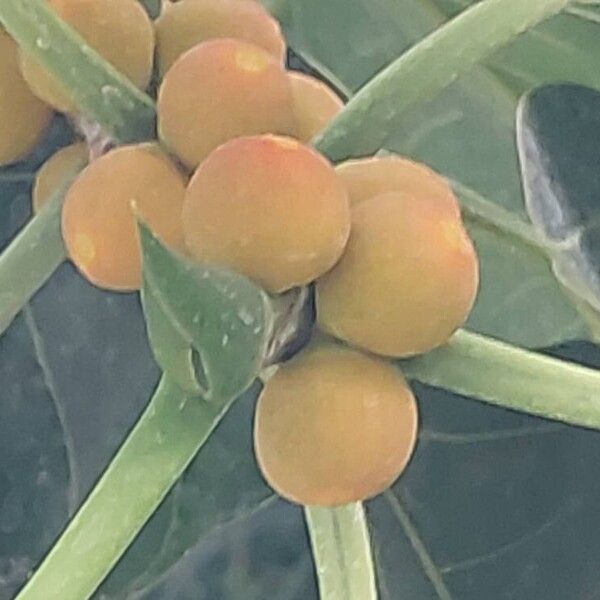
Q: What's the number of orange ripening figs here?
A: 11